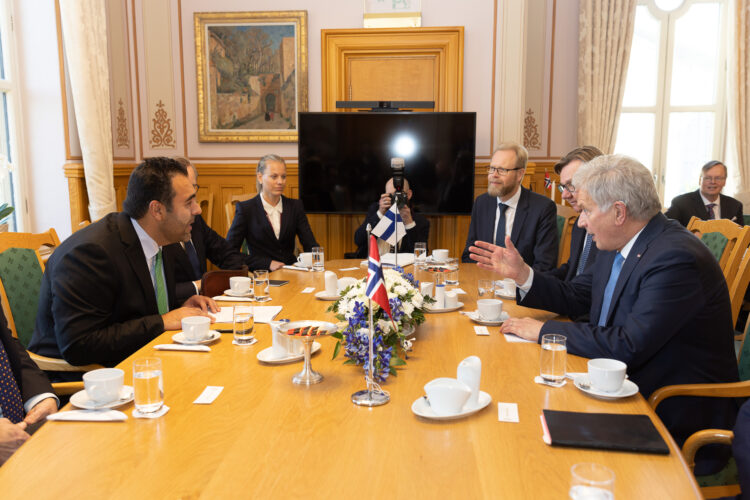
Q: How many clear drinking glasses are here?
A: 9